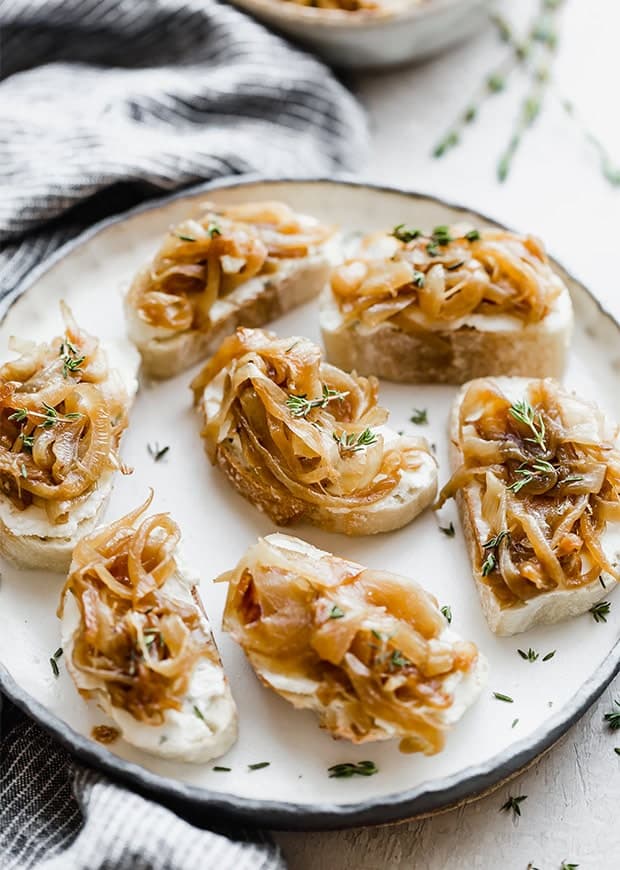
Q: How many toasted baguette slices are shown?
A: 7